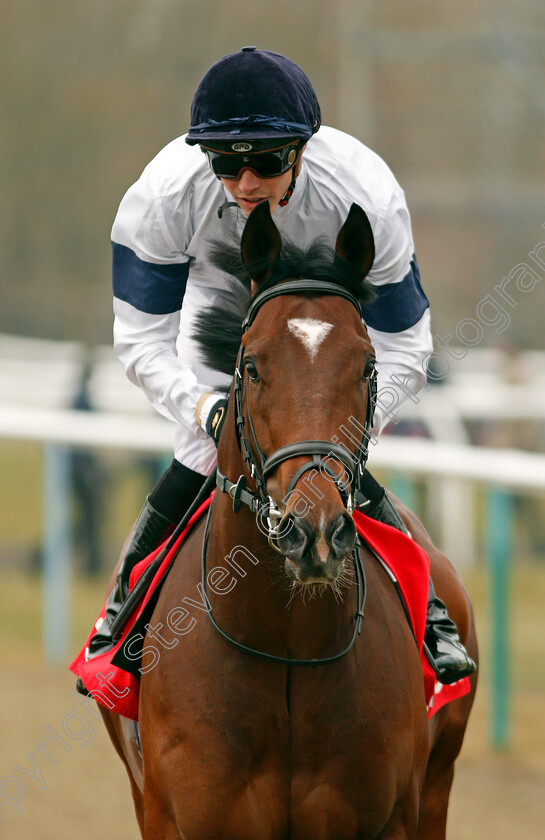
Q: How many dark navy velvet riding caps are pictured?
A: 1